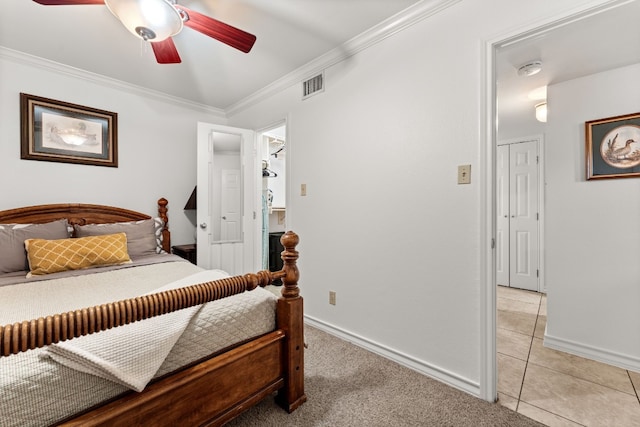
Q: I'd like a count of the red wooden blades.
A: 3